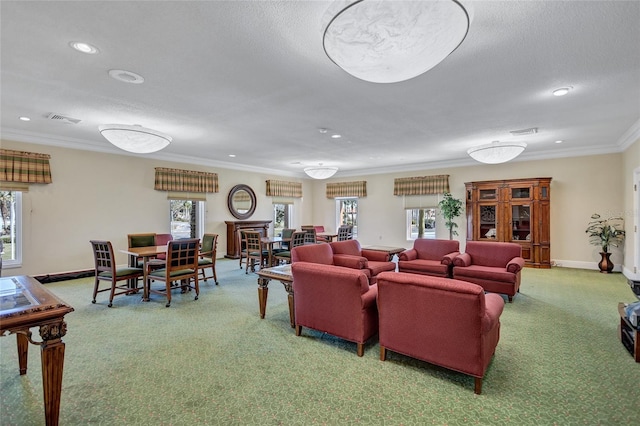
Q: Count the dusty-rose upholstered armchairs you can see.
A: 6